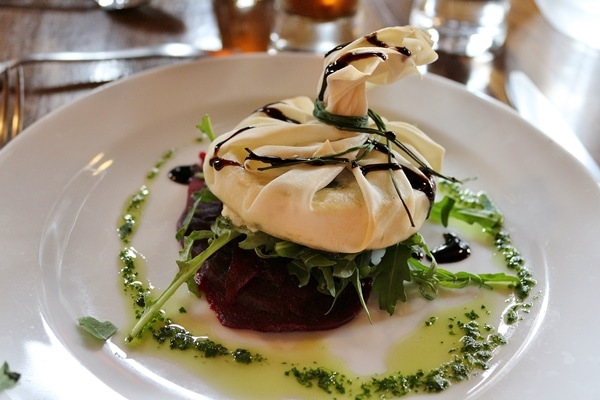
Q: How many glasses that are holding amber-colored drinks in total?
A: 2